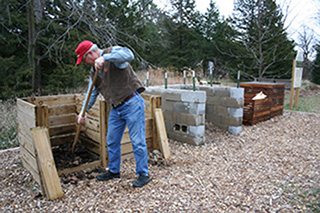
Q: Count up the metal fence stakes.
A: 6